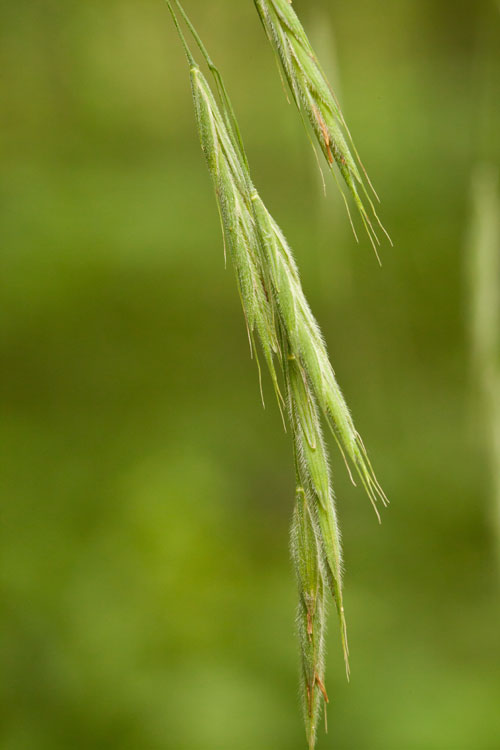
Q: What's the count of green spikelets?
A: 5